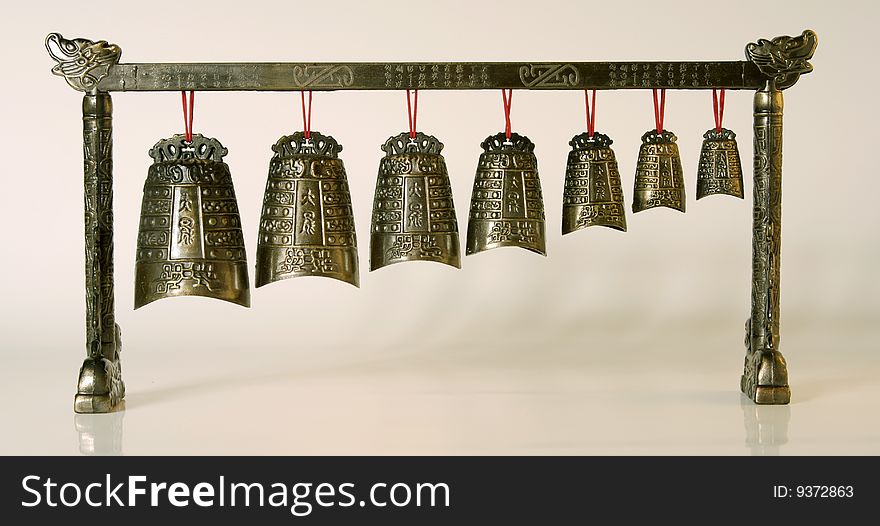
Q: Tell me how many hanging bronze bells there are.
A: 7